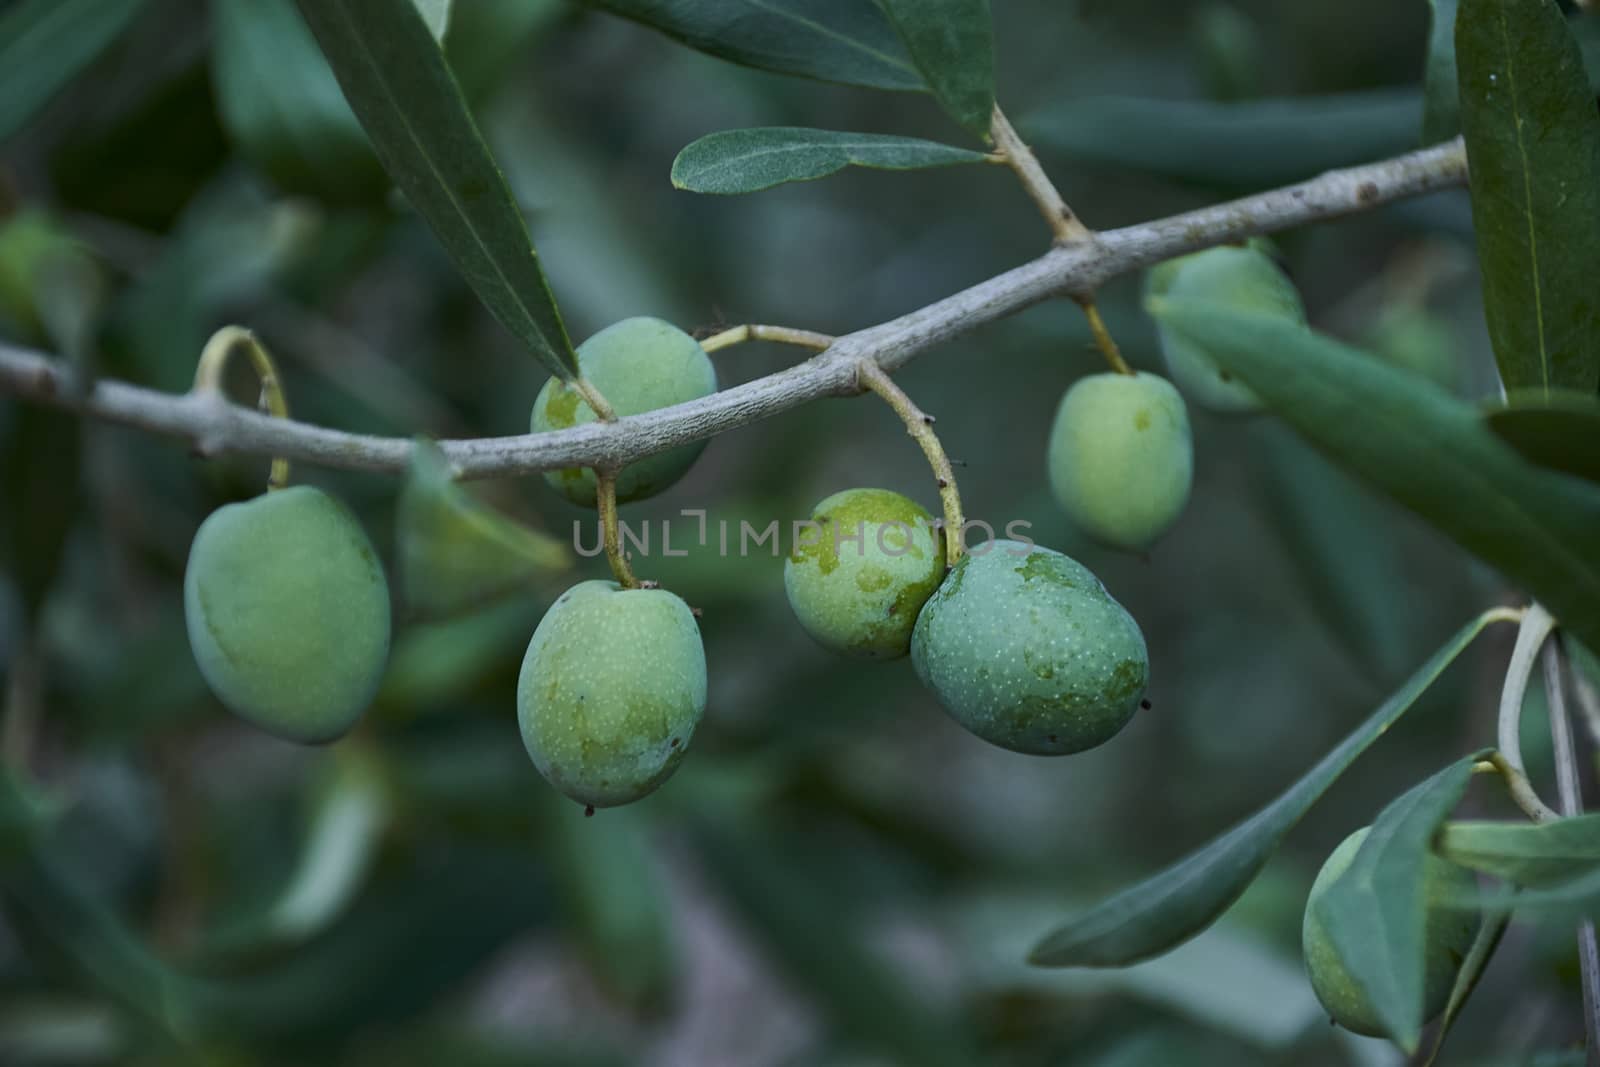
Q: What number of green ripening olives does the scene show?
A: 8